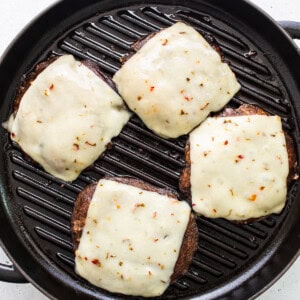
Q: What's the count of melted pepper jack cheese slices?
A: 4